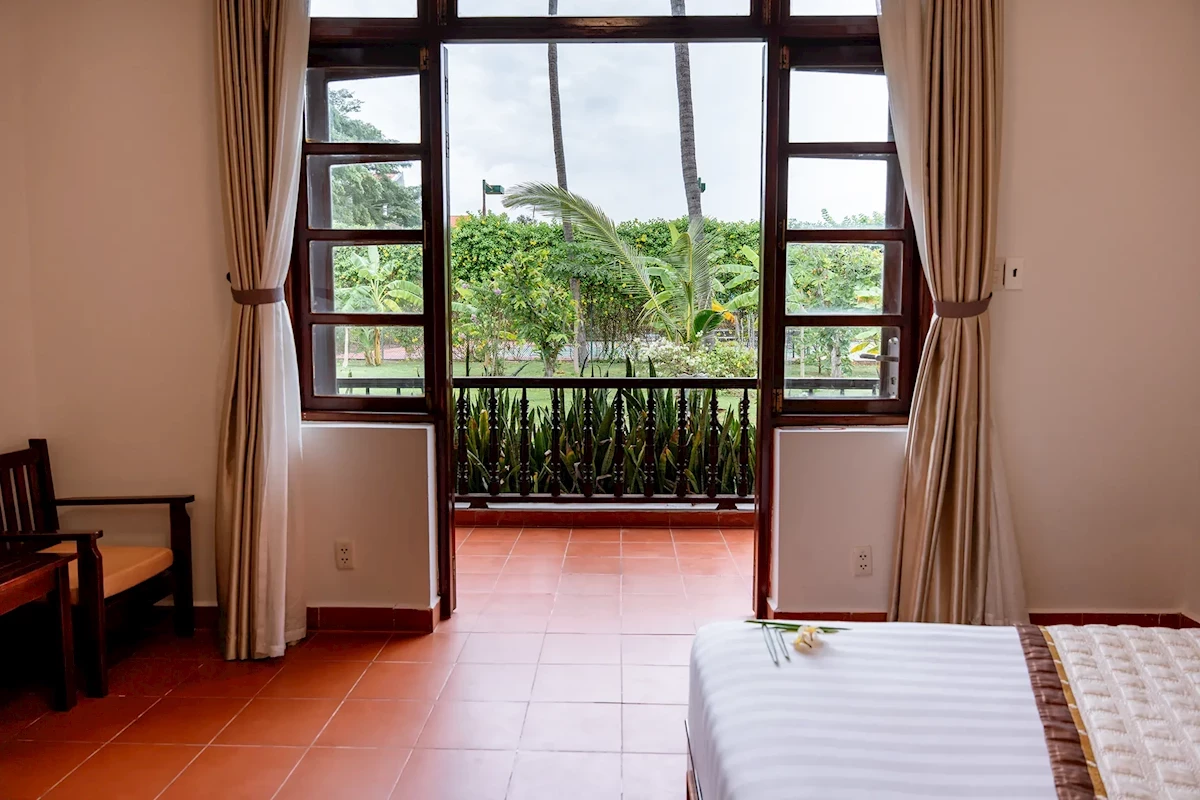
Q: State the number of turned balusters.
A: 10